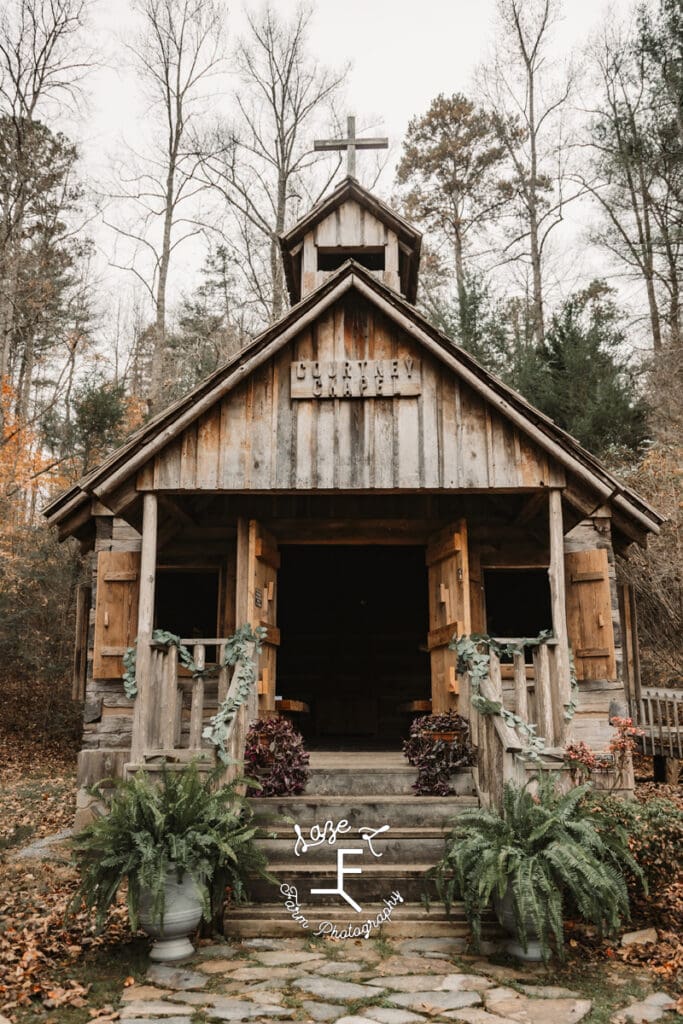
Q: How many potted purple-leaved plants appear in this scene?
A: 2